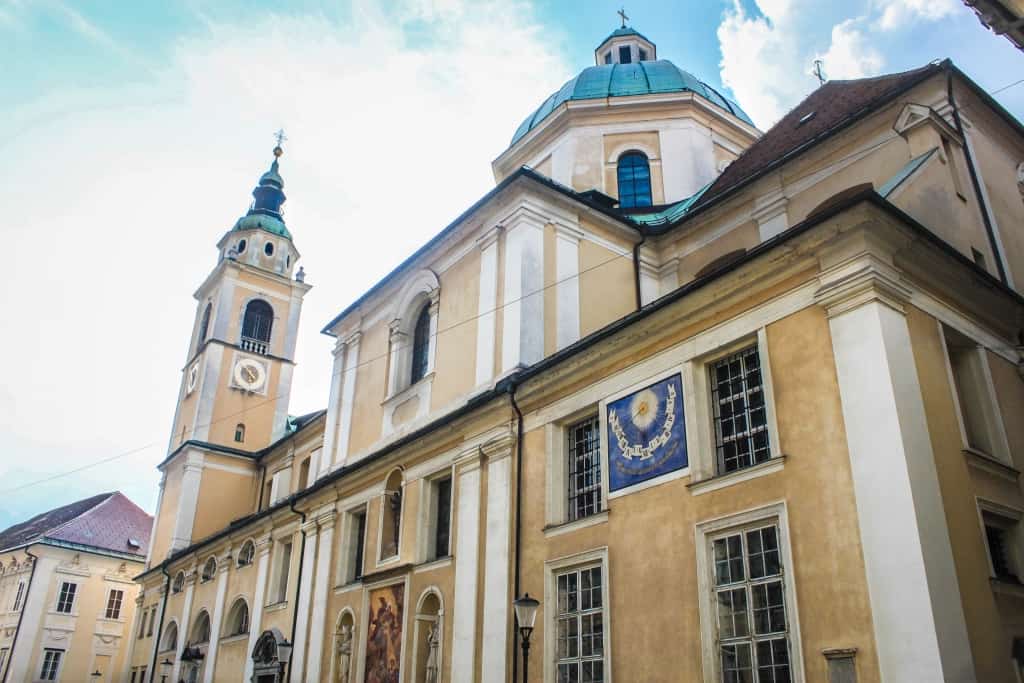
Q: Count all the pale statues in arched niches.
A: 2